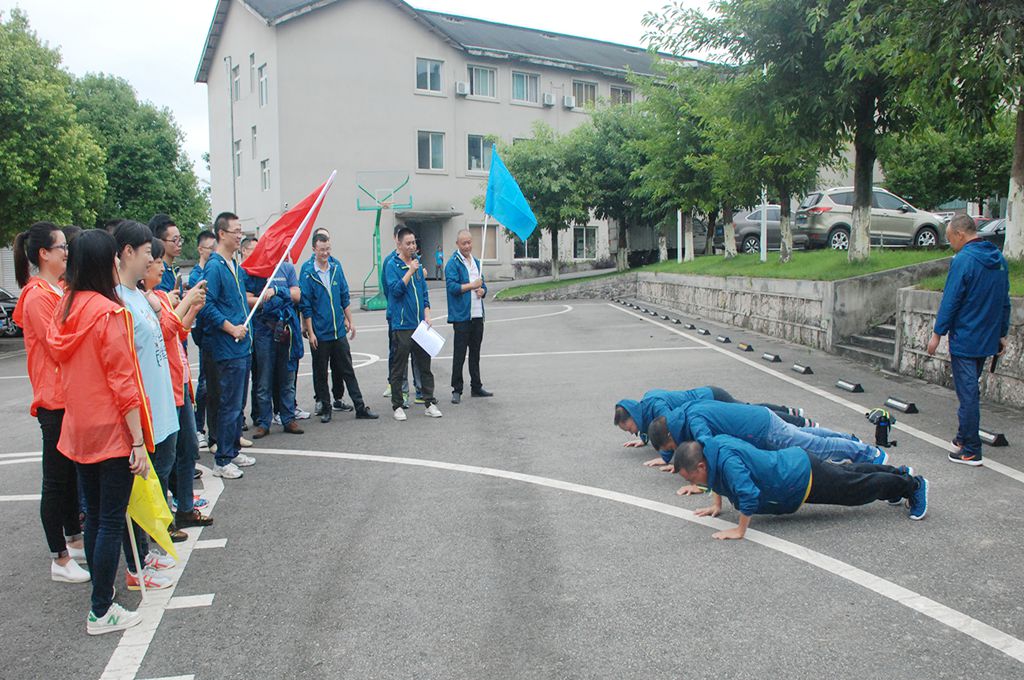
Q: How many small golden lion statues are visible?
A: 0